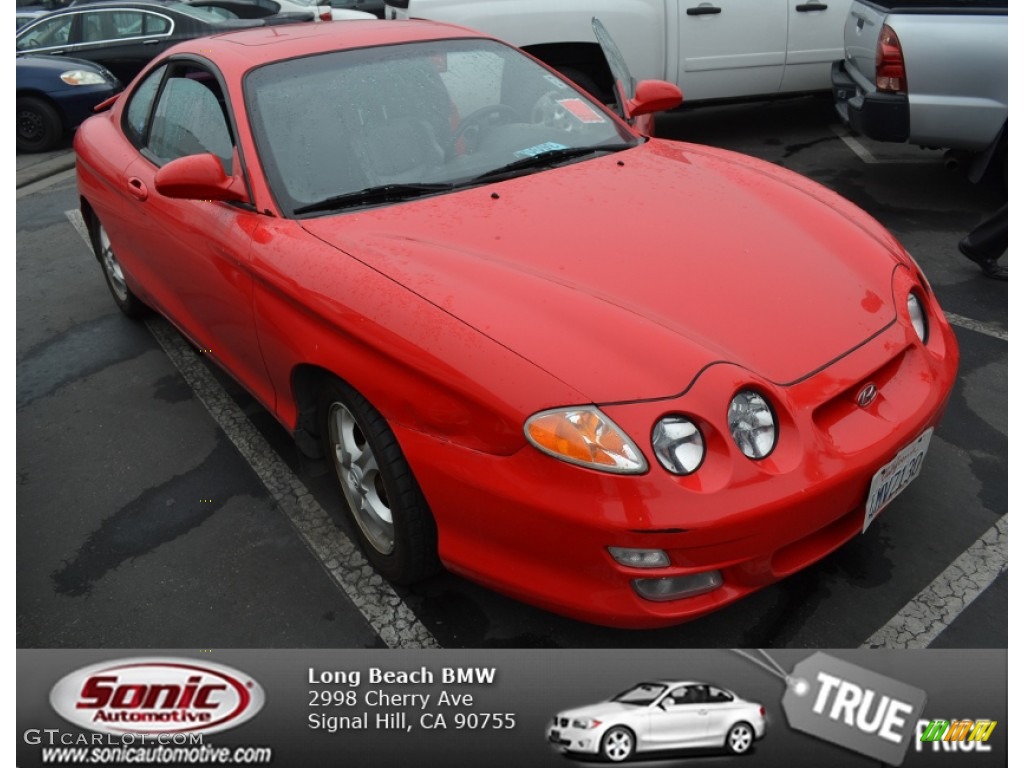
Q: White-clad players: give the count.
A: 0